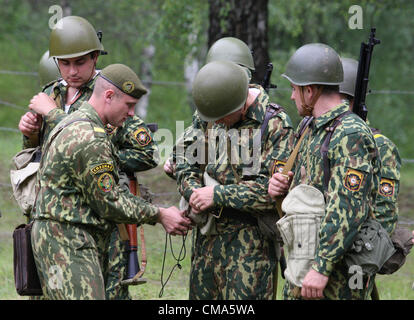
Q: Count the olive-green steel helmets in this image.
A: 6